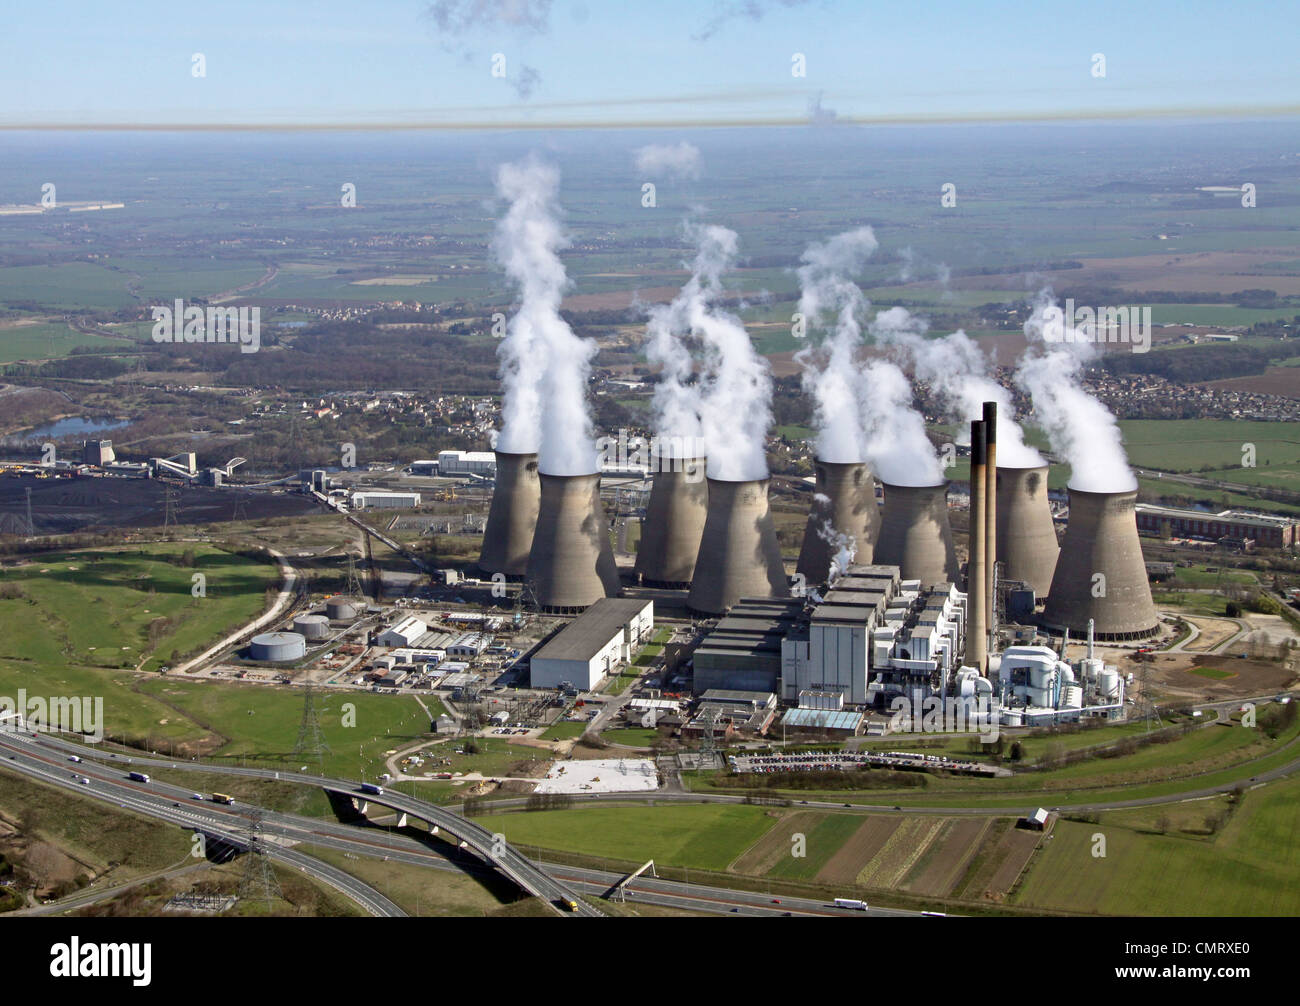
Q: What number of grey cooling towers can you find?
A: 8